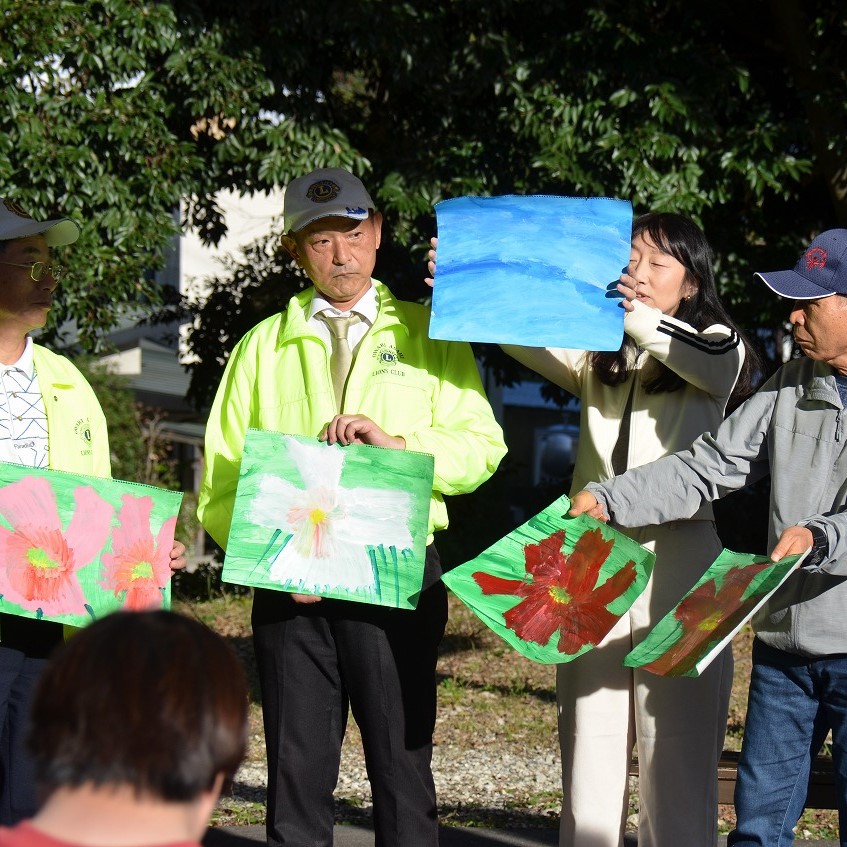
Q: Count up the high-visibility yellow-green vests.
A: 2